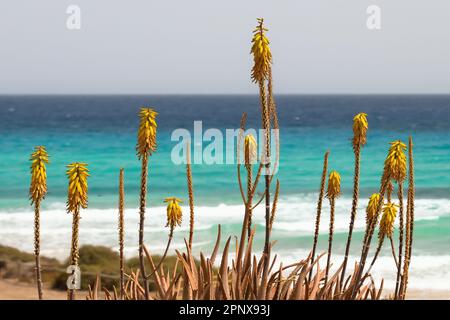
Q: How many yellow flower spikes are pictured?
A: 11